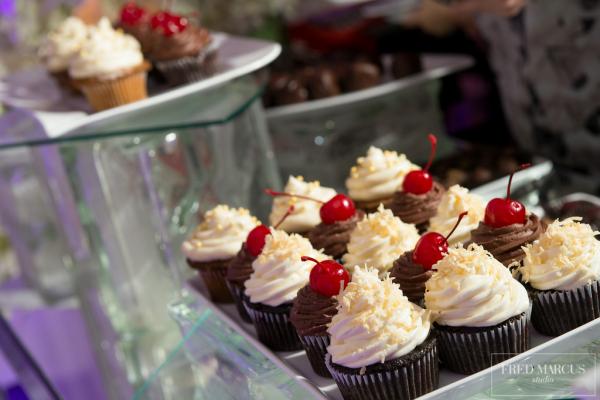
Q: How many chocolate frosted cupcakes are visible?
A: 8